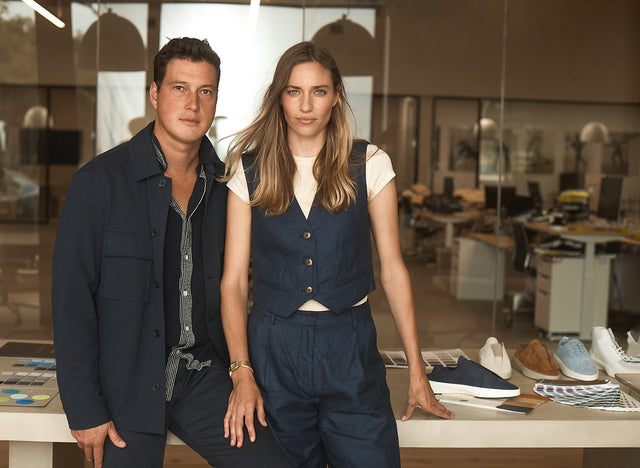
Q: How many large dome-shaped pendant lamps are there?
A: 2